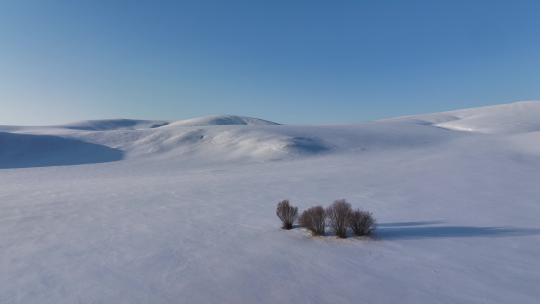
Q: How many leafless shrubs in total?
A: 4